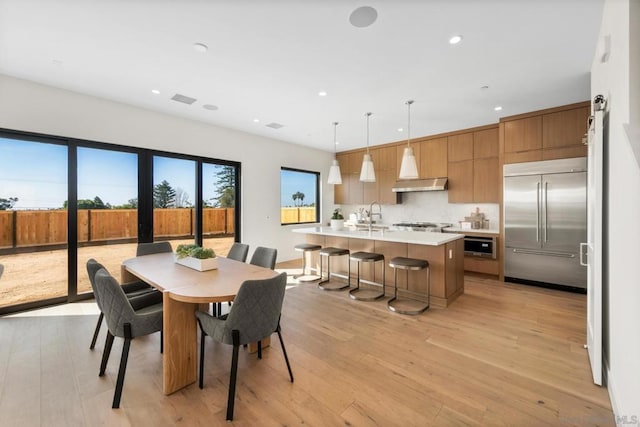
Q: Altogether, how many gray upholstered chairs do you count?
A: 6